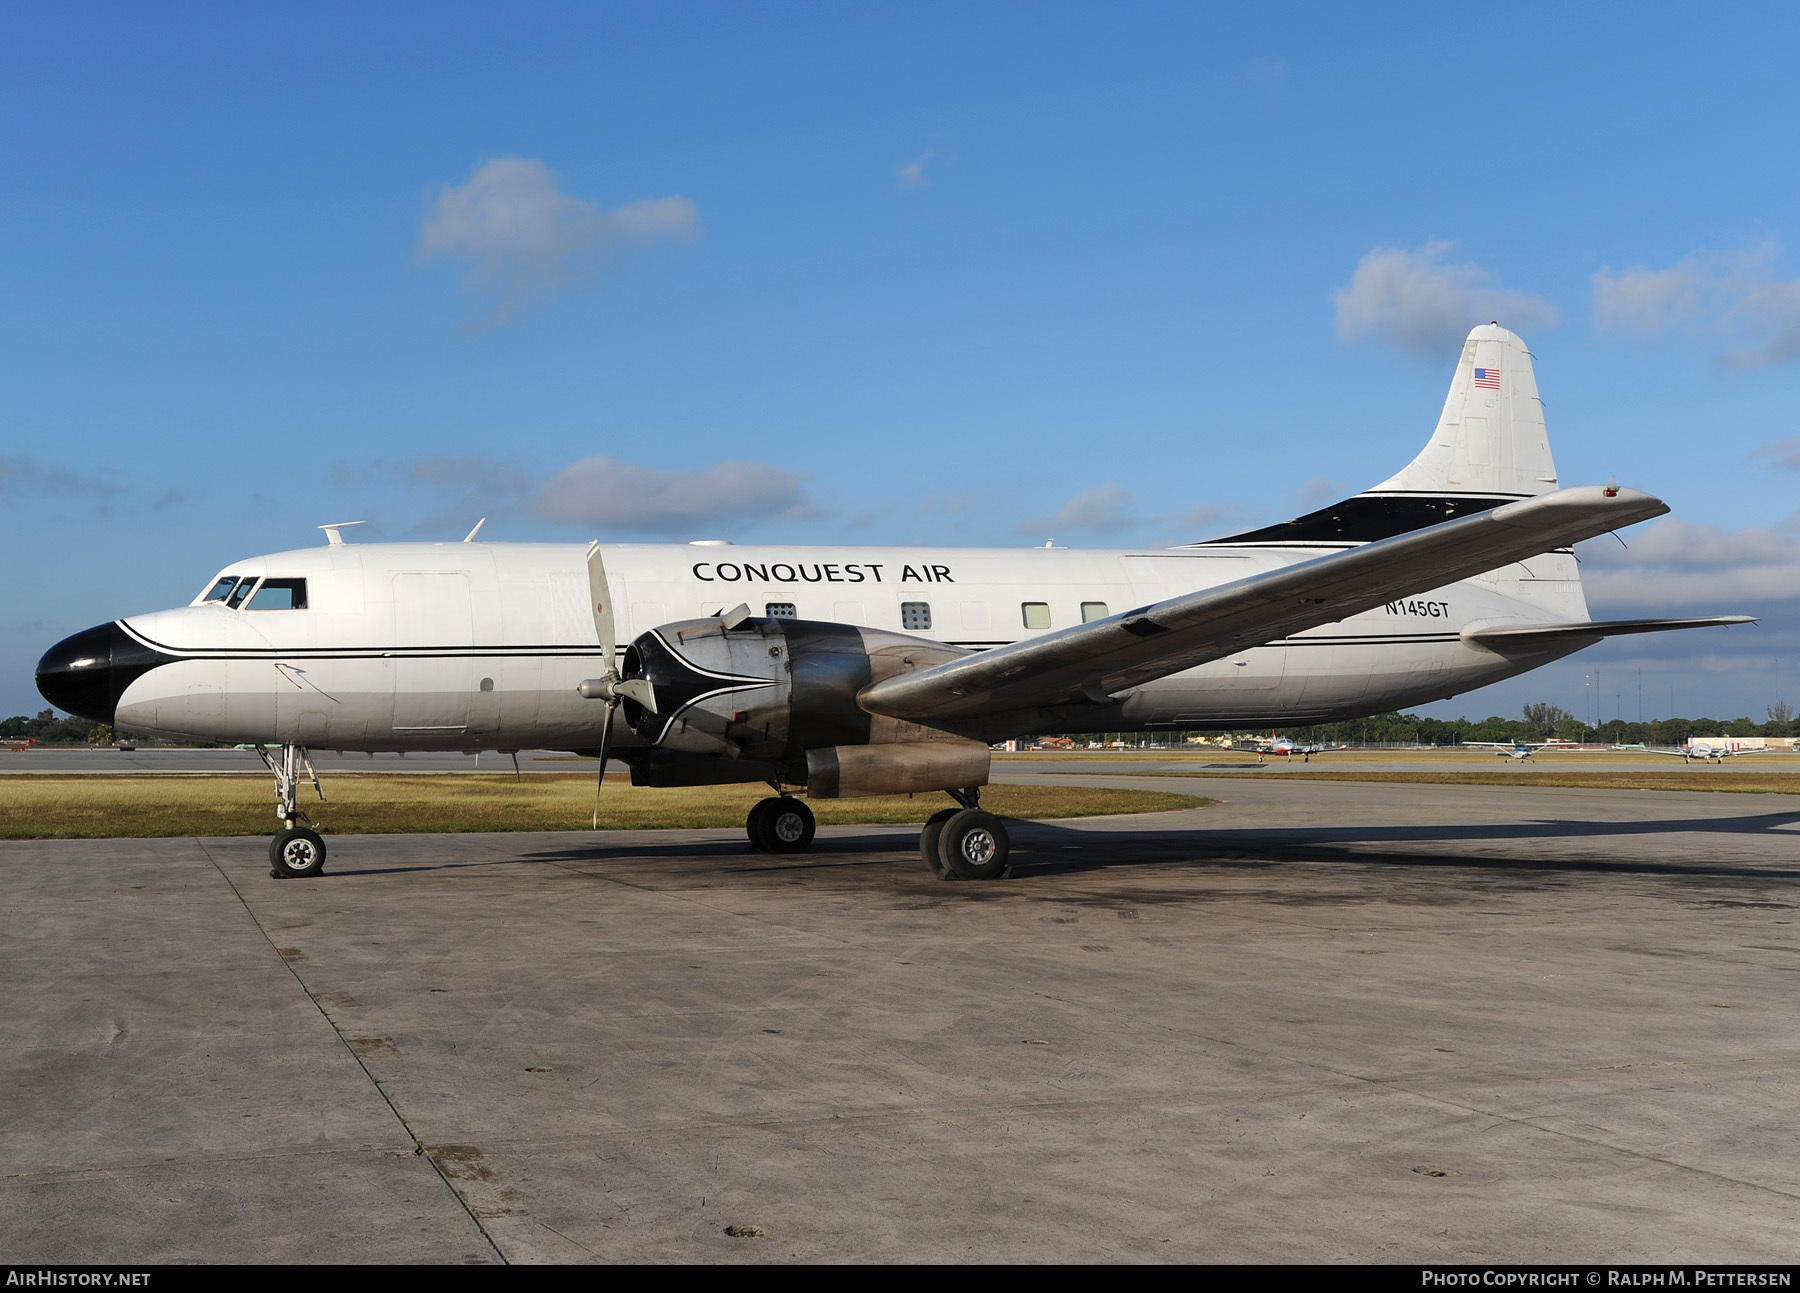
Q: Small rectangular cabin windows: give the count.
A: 4